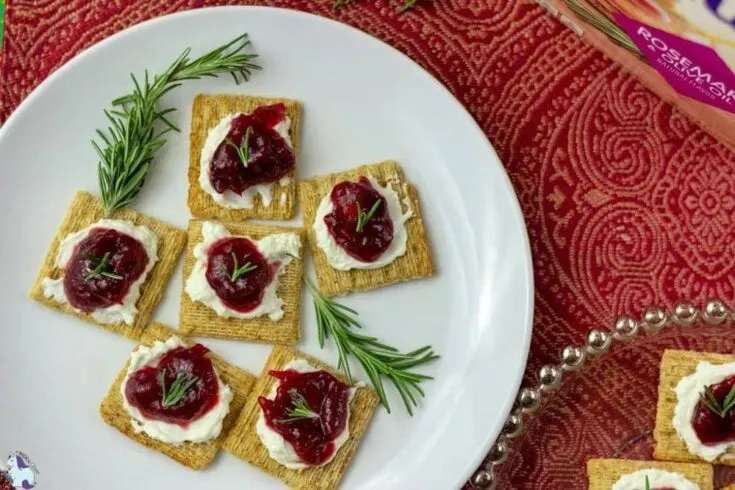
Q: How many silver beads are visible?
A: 11